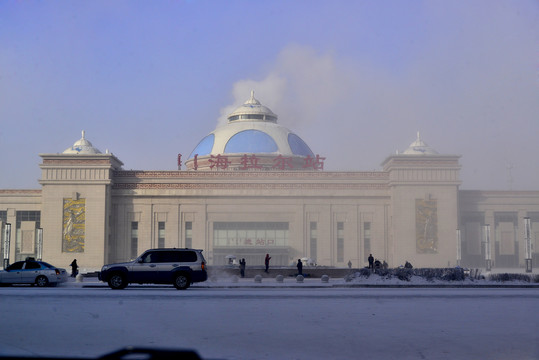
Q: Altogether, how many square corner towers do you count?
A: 2